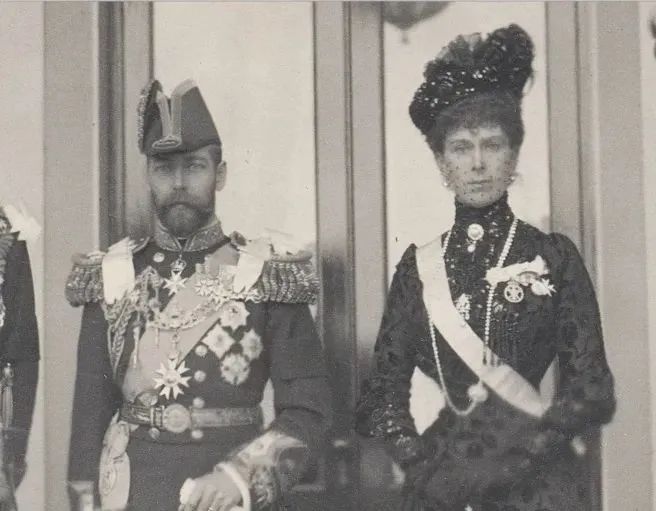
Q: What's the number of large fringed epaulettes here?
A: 2